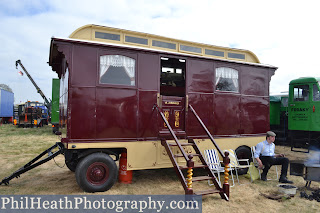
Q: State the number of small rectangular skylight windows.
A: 6